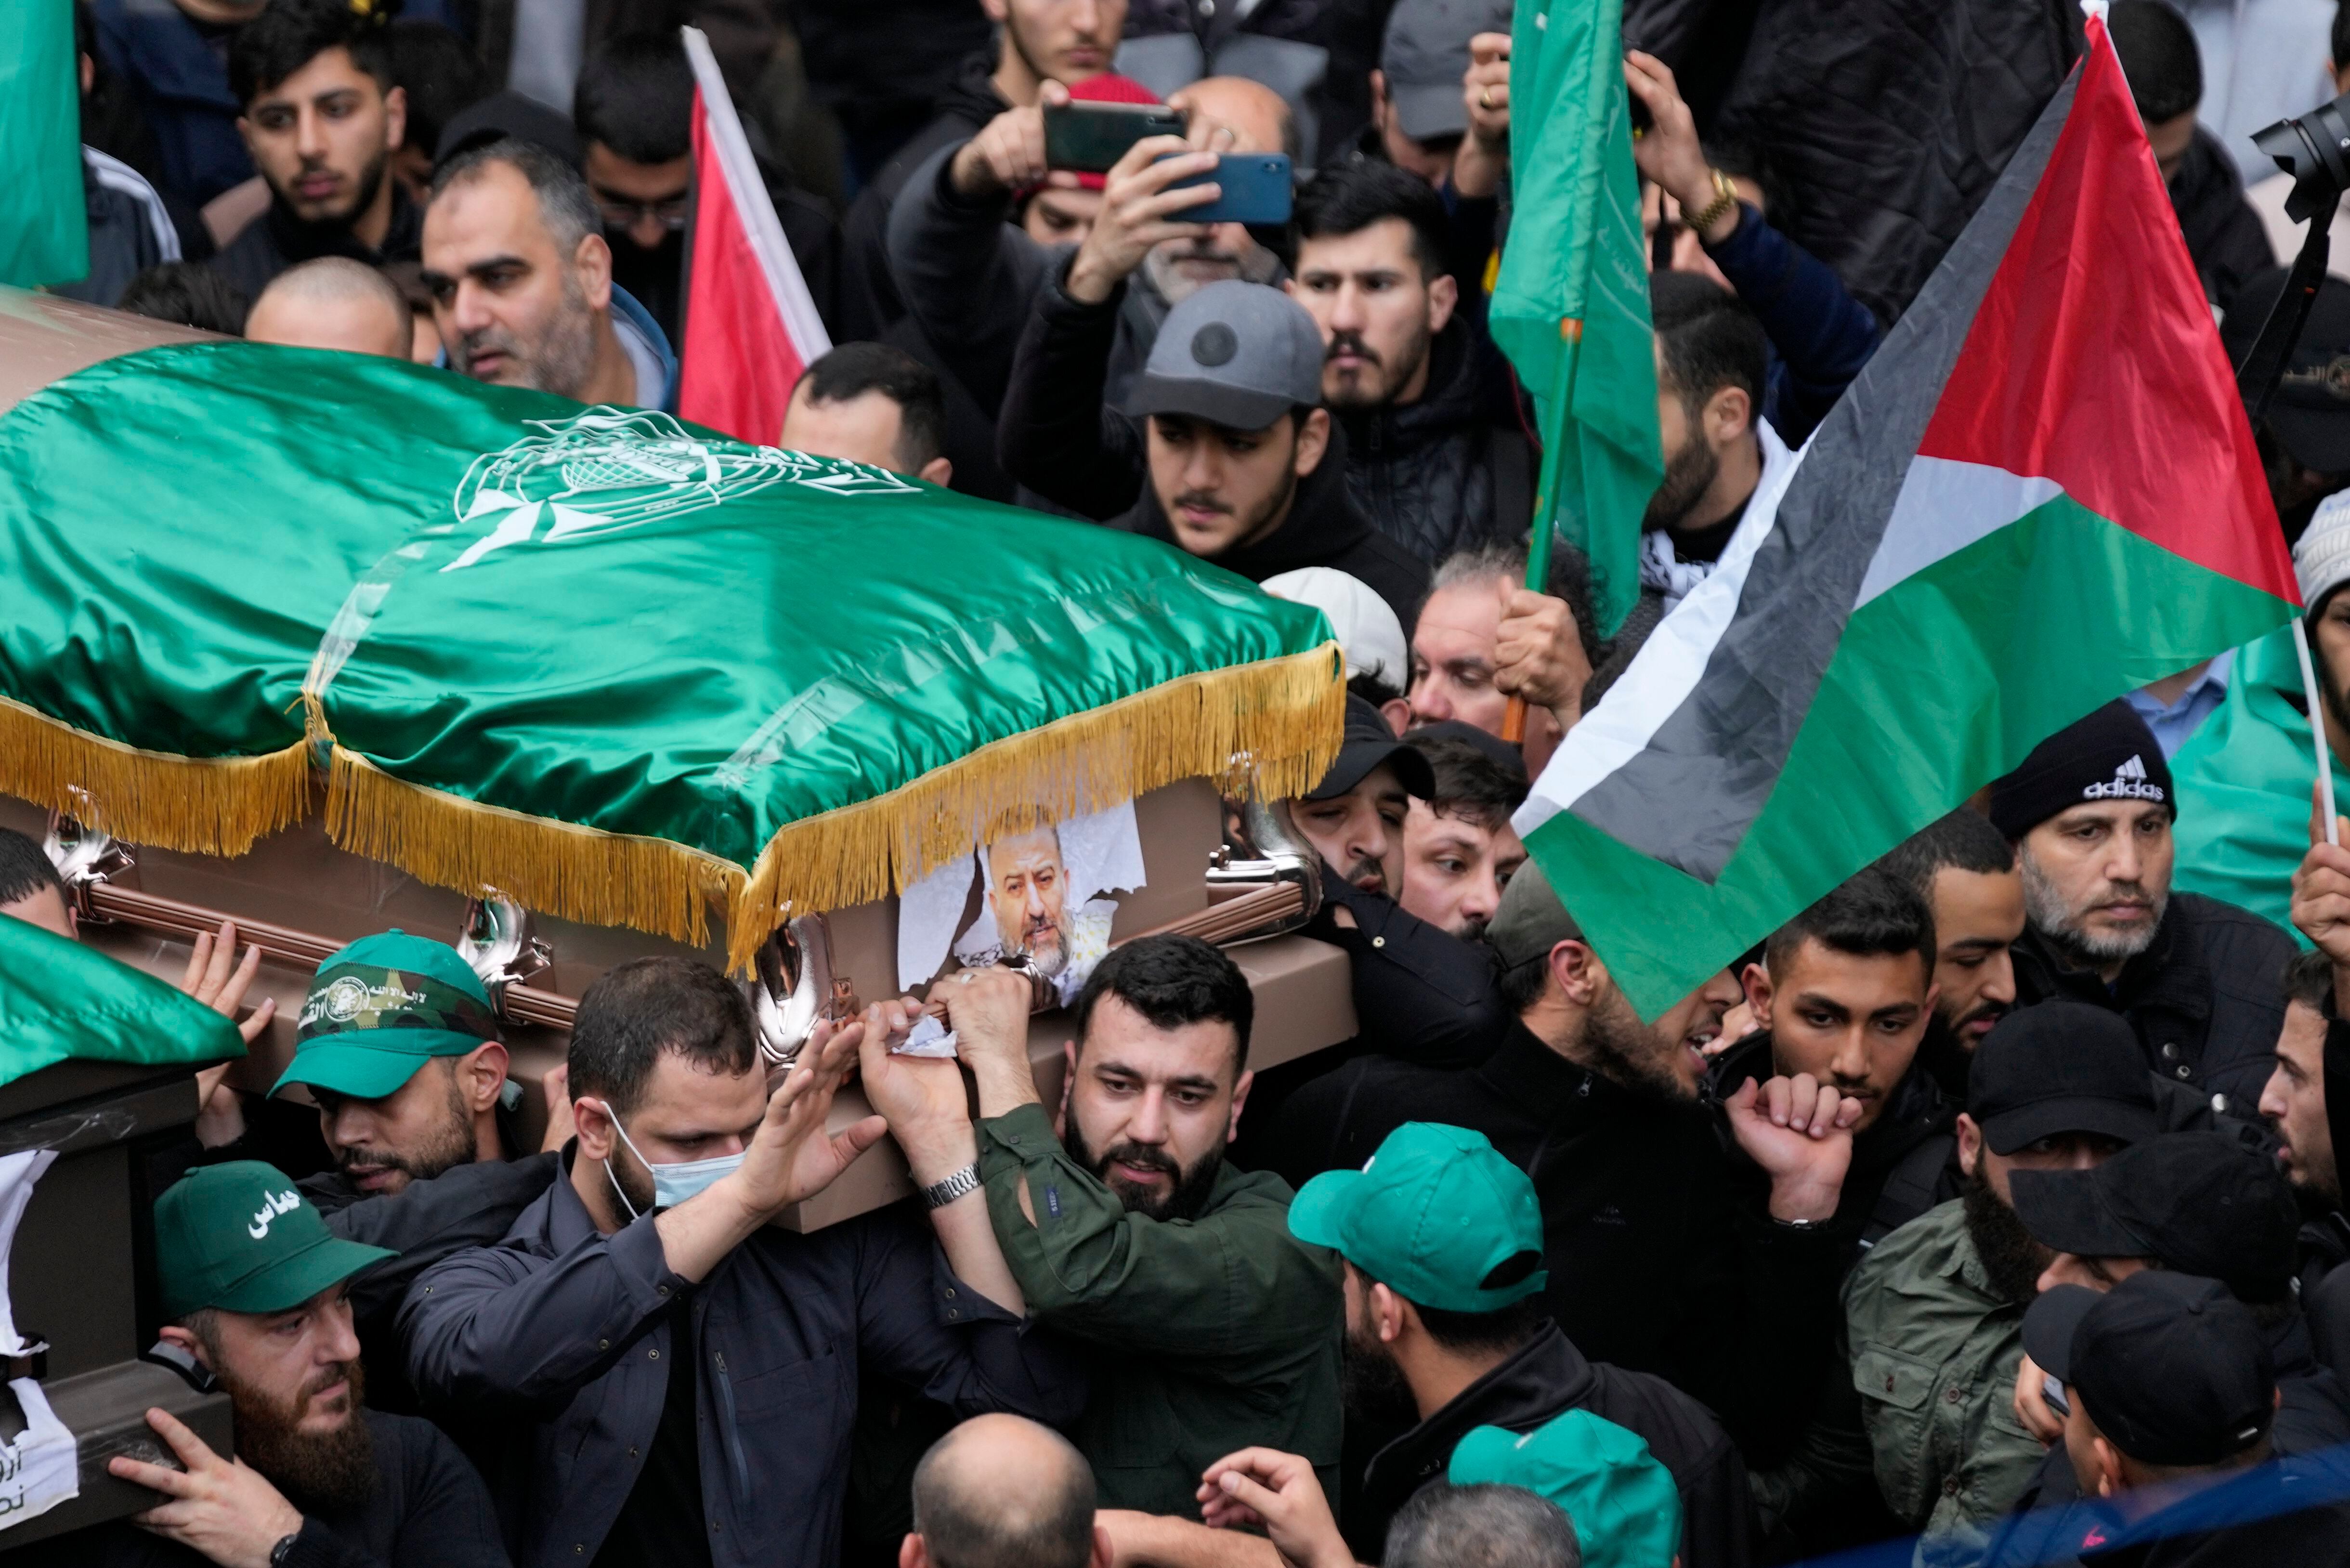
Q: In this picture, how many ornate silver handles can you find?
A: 4